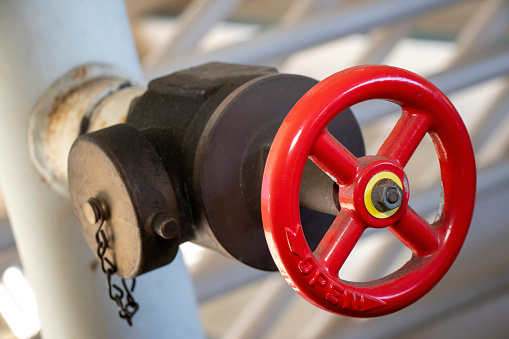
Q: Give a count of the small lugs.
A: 2